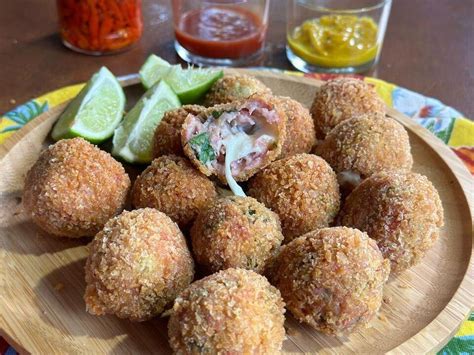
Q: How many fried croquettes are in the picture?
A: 14